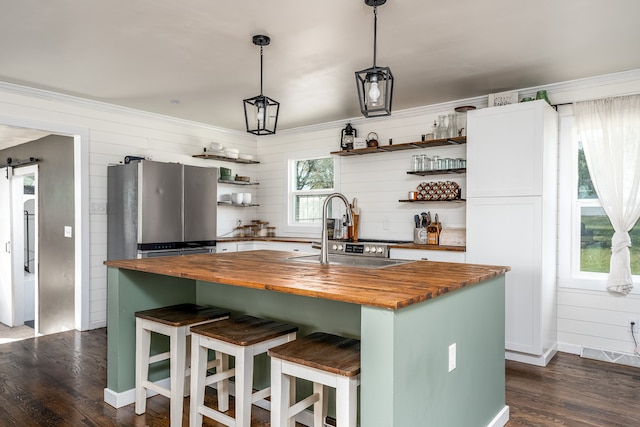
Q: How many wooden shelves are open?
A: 6